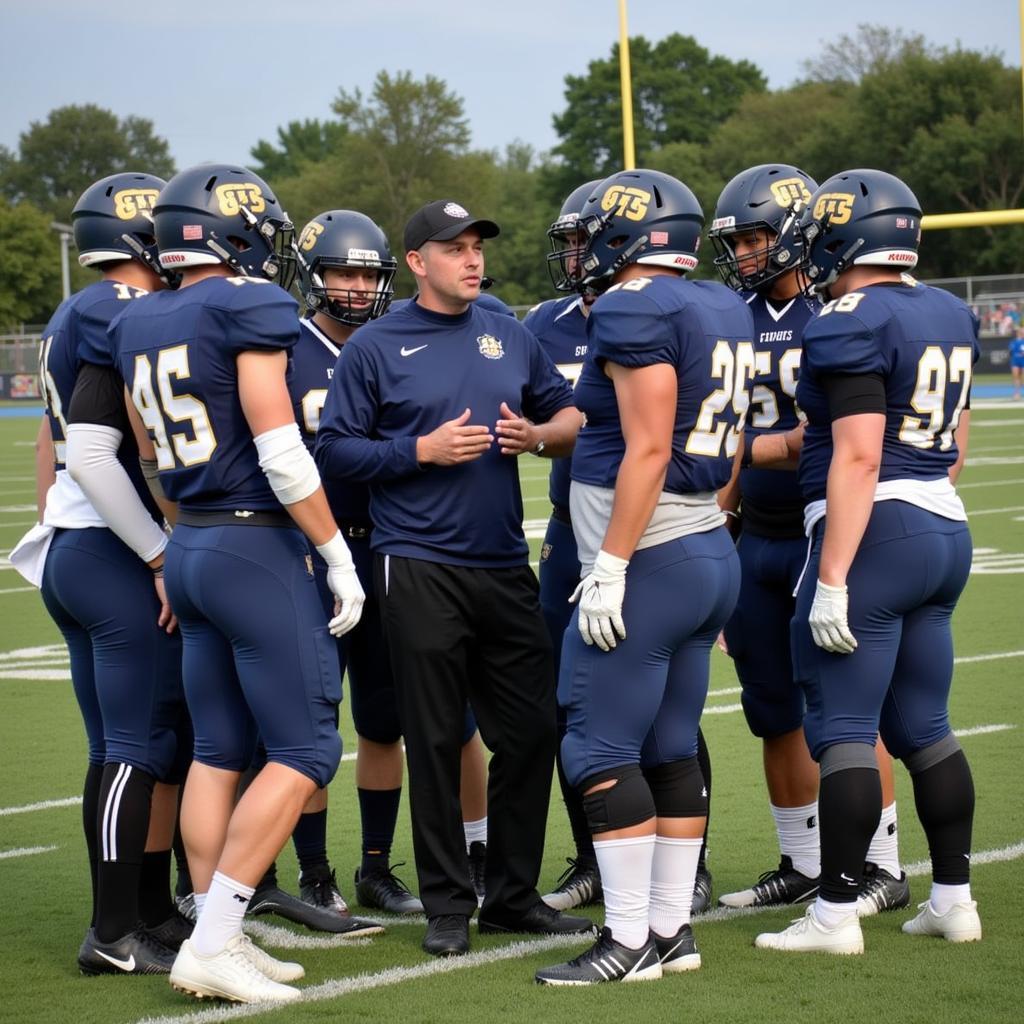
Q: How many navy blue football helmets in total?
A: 7